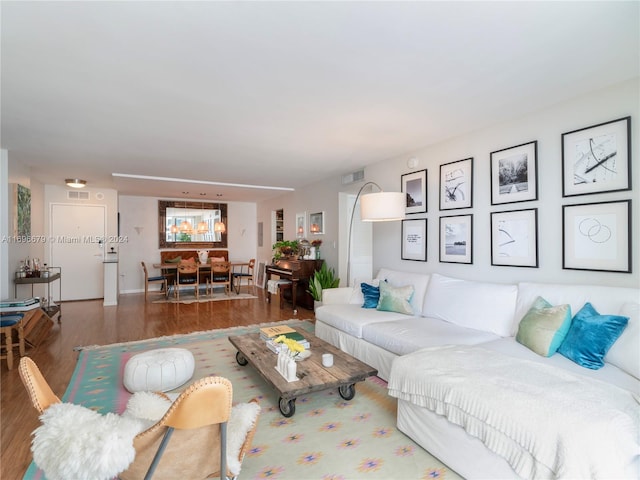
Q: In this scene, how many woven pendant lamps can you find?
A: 3